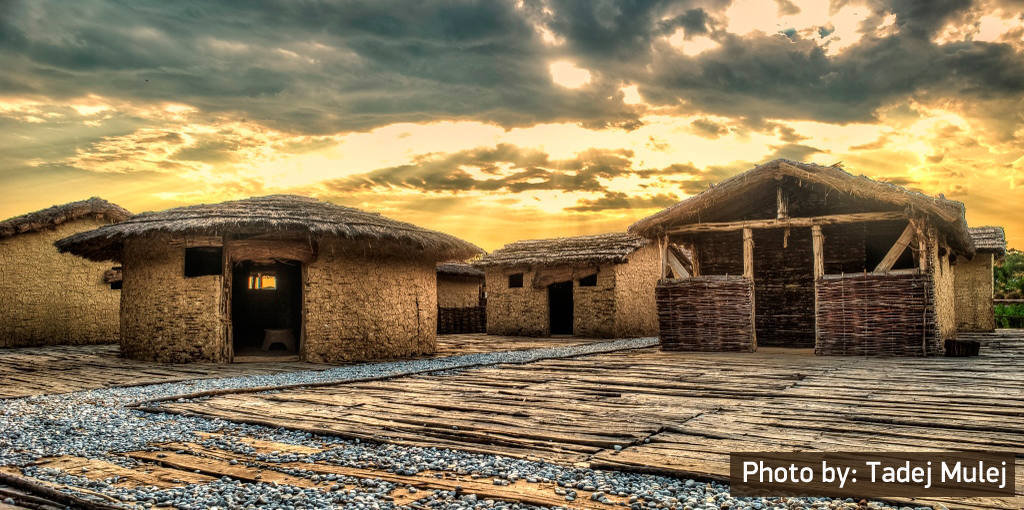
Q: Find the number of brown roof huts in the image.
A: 6